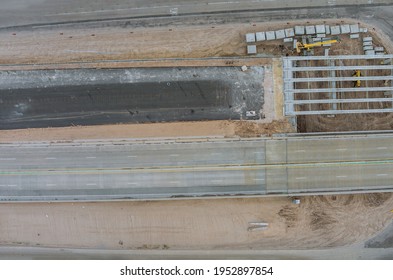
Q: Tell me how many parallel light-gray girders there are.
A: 6